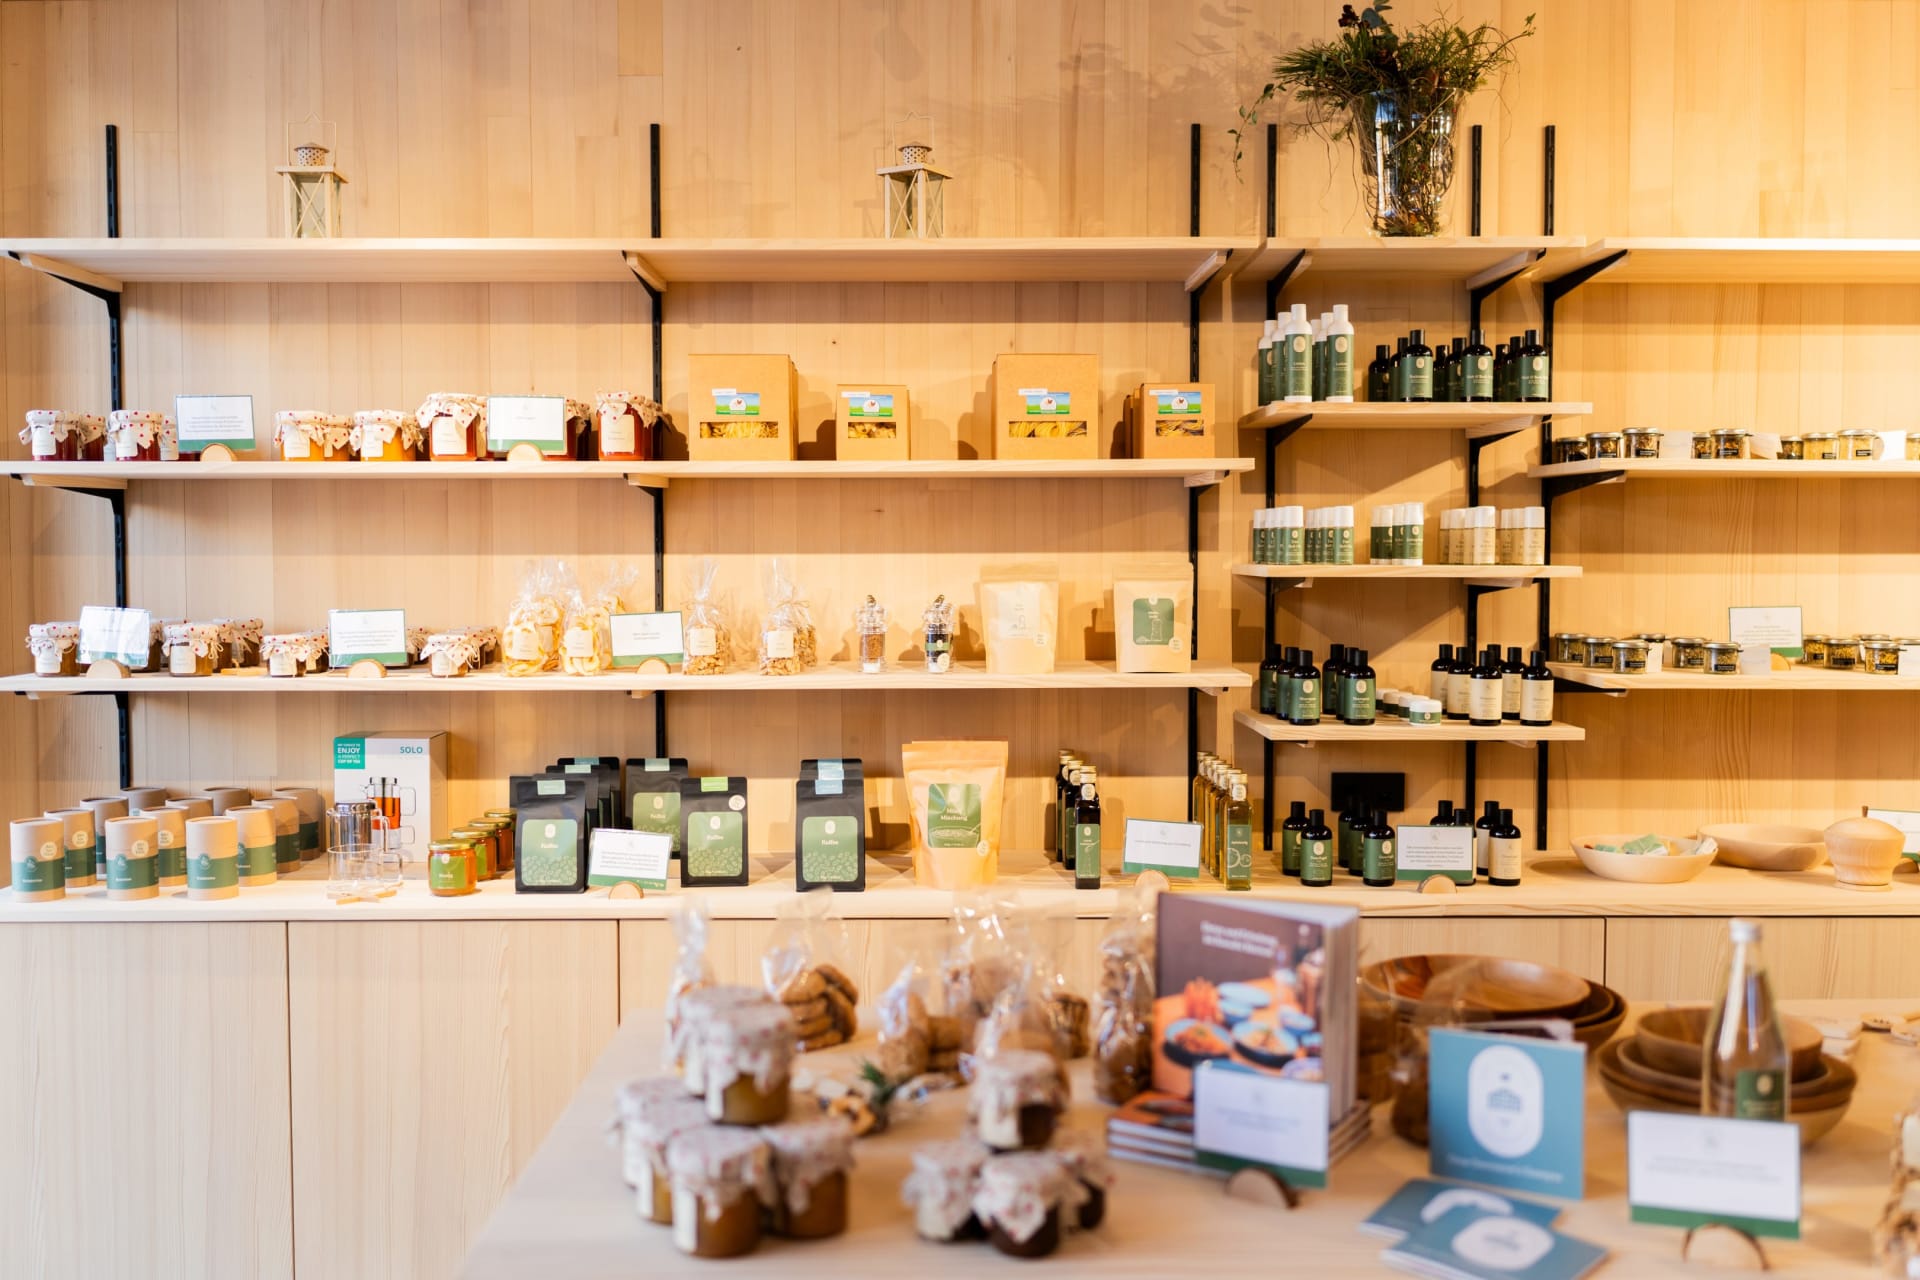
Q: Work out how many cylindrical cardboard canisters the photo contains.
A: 12